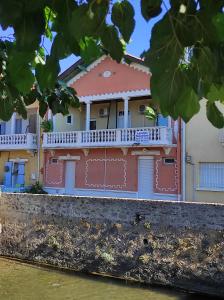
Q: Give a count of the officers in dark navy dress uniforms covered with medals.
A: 0